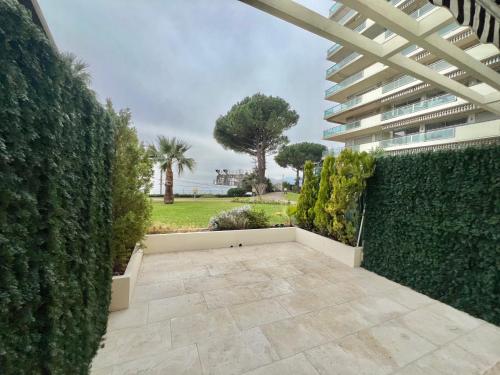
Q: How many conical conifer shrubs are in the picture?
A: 3